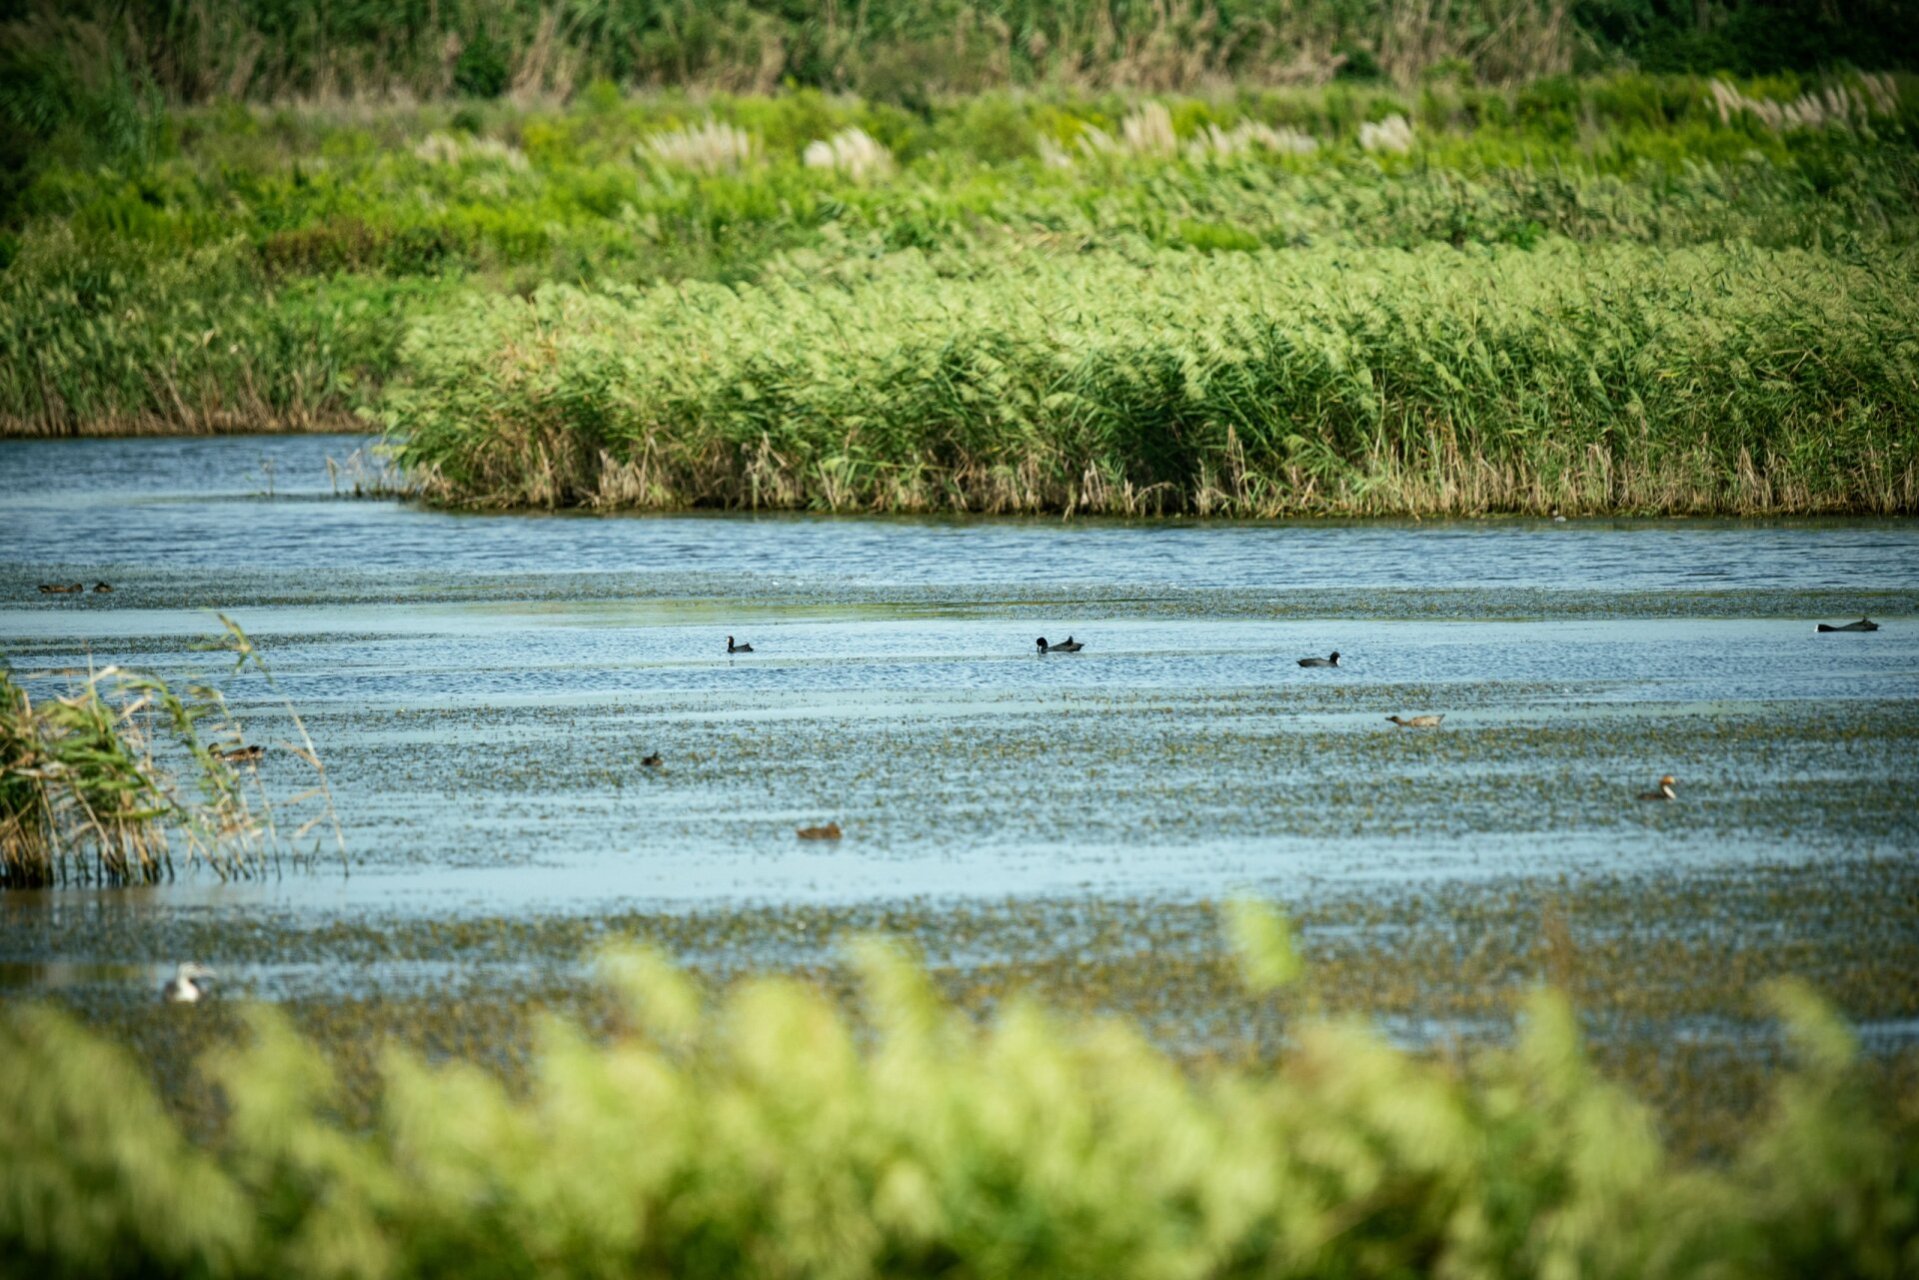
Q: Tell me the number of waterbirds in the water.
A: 12